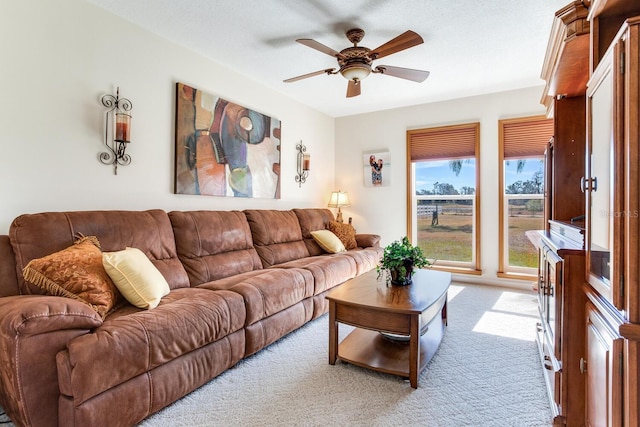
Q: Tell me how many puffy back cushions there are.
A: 4